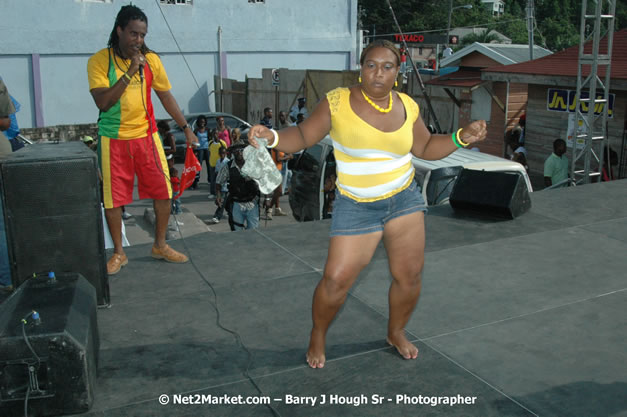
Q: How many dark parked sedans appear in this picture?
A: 1